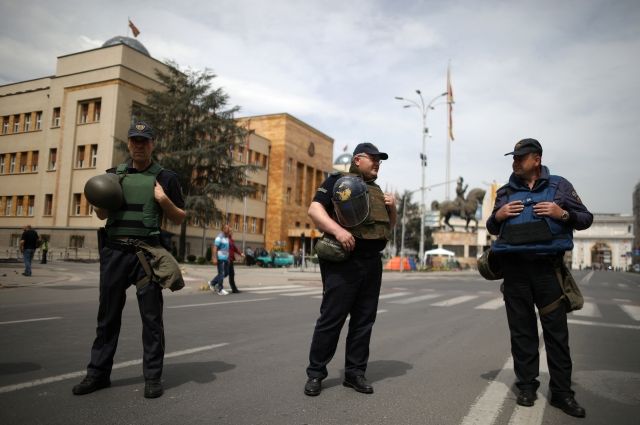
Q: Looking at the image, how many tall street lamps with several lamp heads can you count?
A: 1